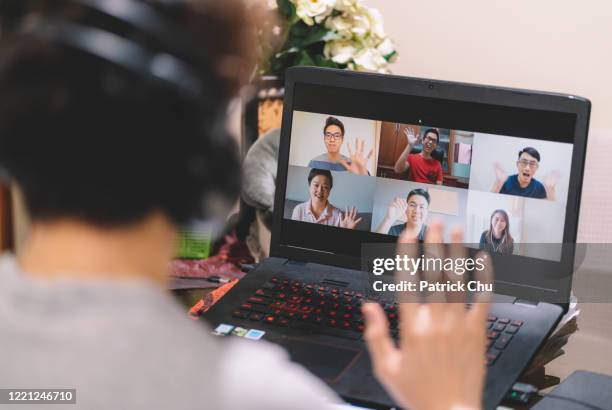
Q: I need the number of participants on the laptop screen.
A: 6